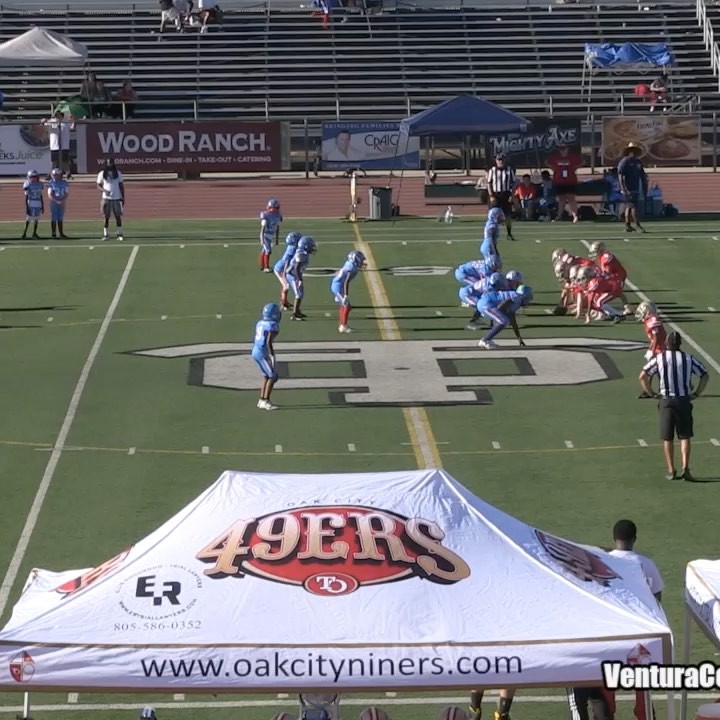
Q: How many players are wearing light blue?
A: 12